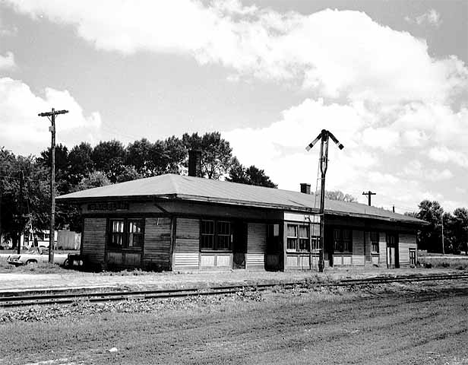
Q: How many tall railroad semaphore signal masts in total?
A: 1